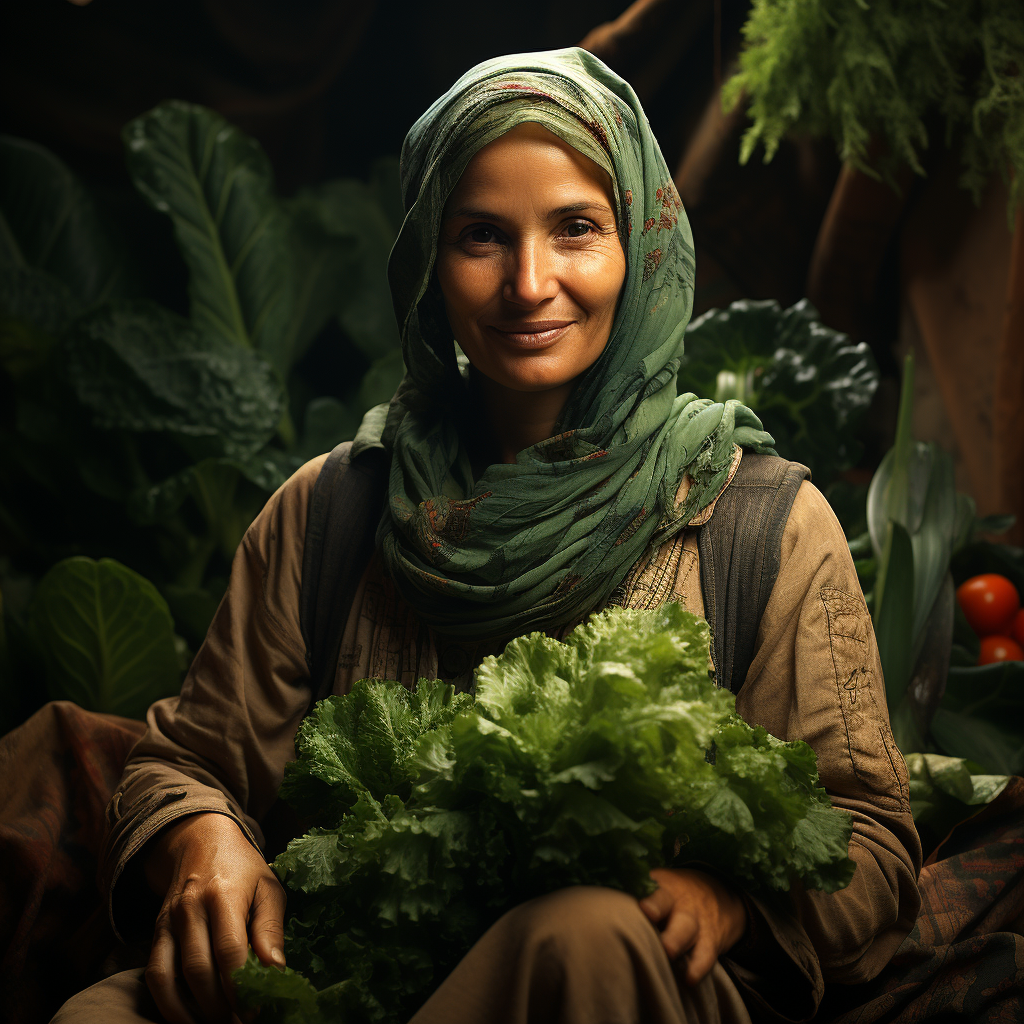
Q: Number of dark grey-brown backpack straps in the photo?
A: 2